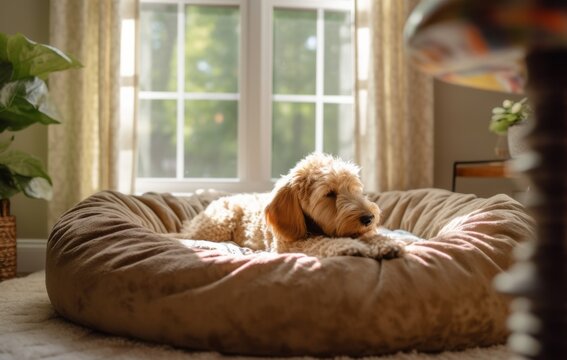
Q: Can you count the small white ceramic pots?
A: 1